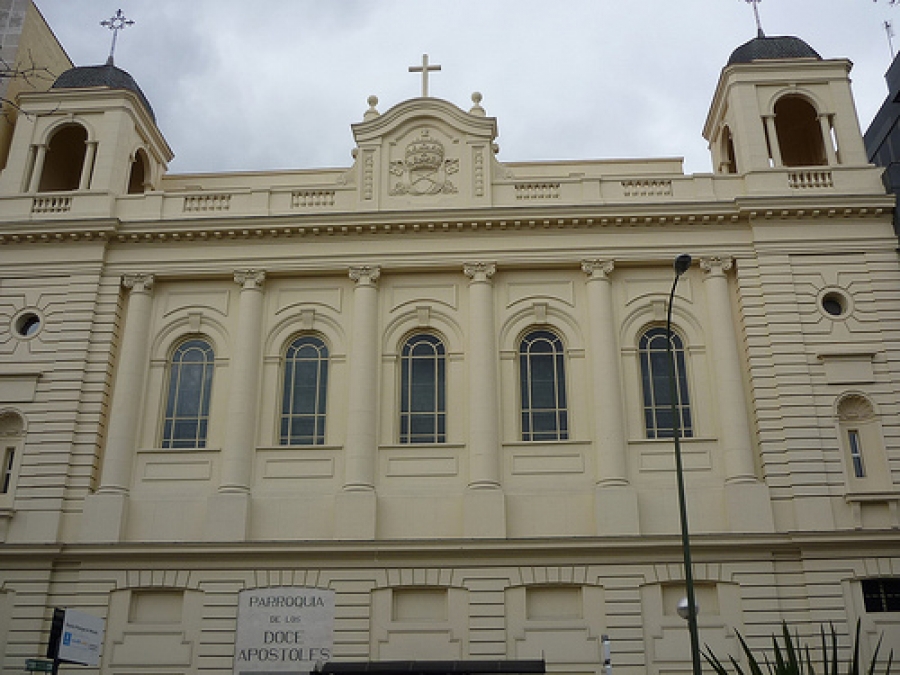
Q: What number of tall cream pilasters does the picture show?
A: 6